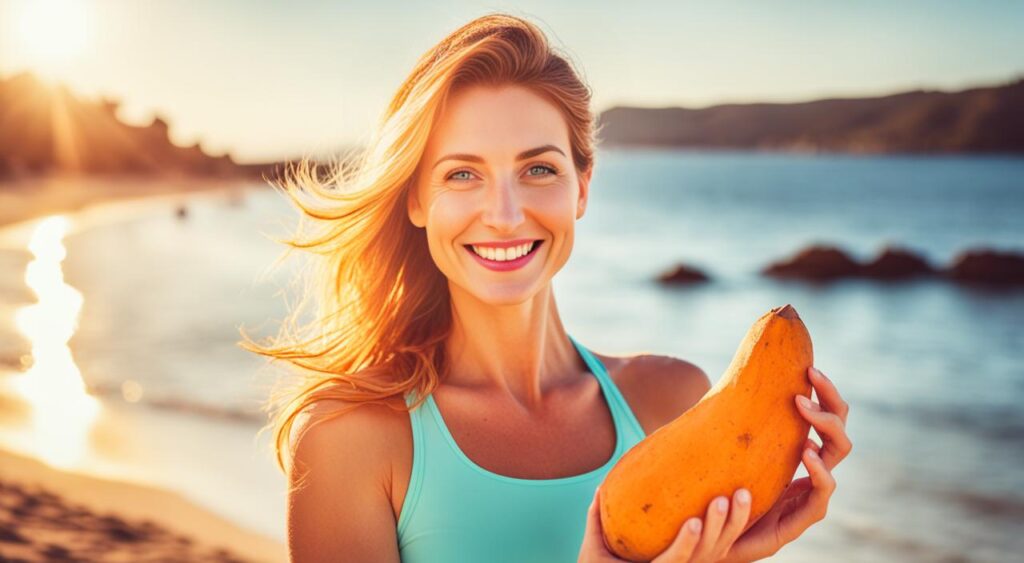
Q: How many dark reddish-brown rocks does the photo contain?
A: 4